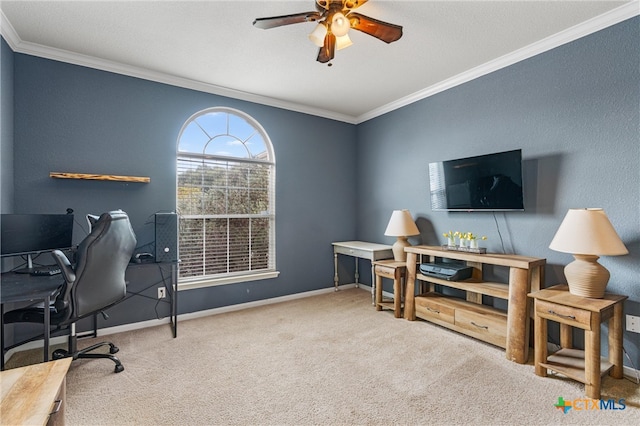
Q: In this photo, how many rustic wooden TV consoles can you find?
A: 1